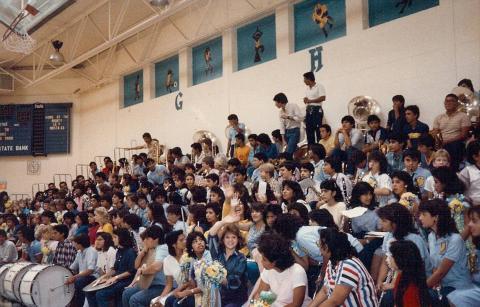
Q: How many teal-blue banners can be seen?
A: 6